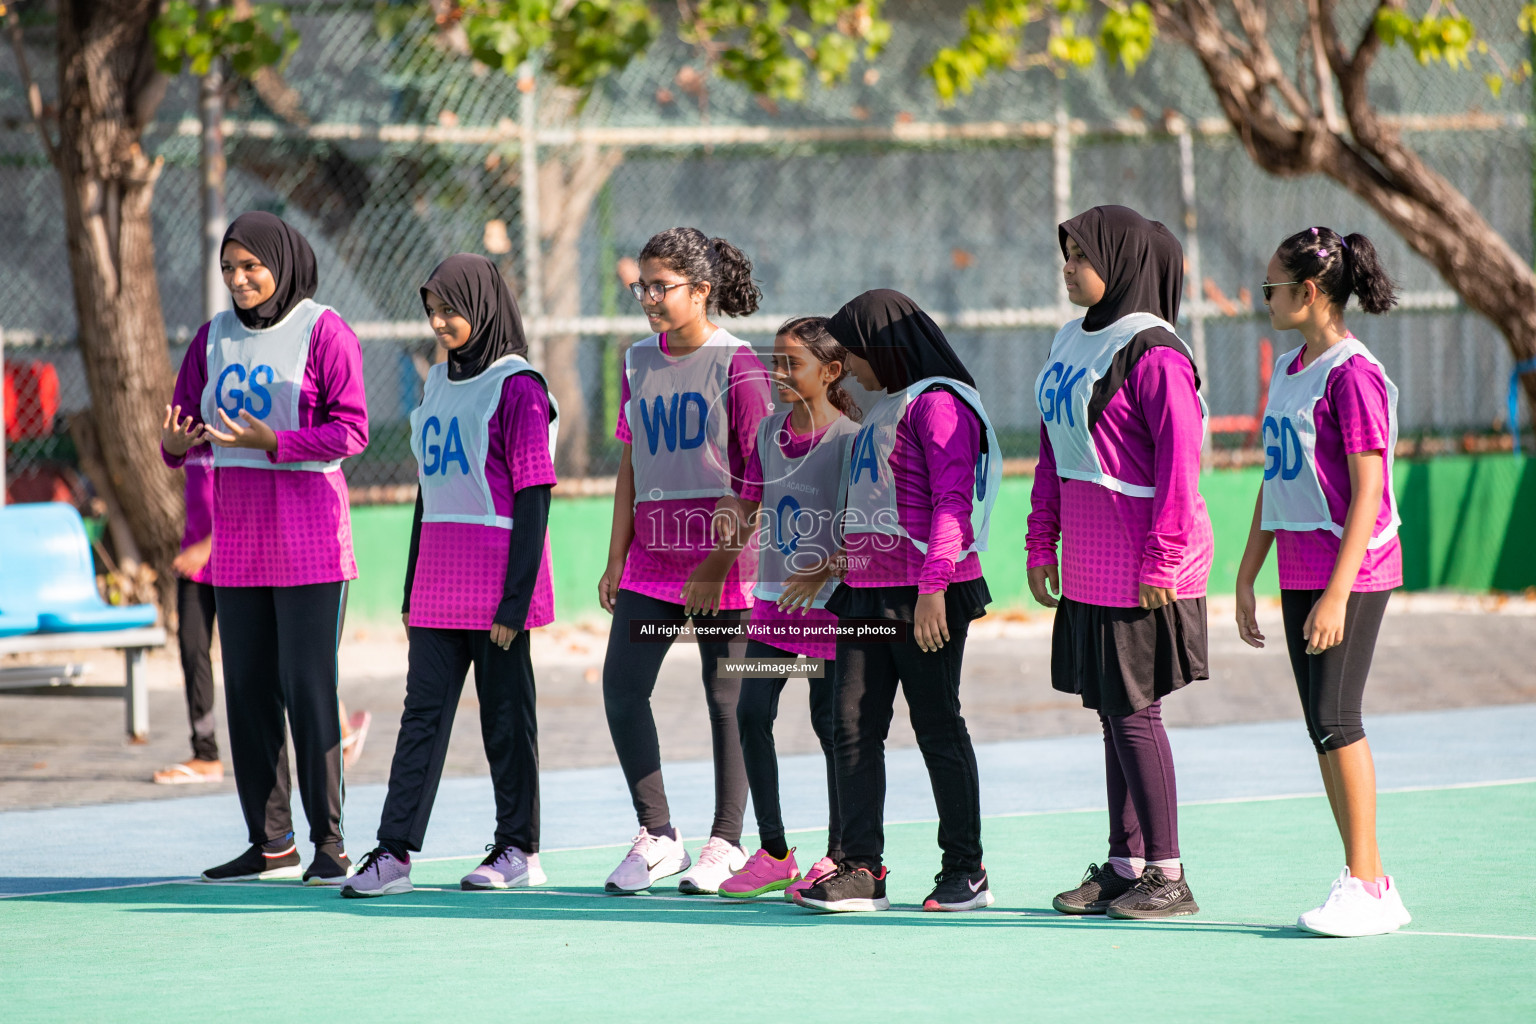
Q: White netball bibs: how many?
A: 7